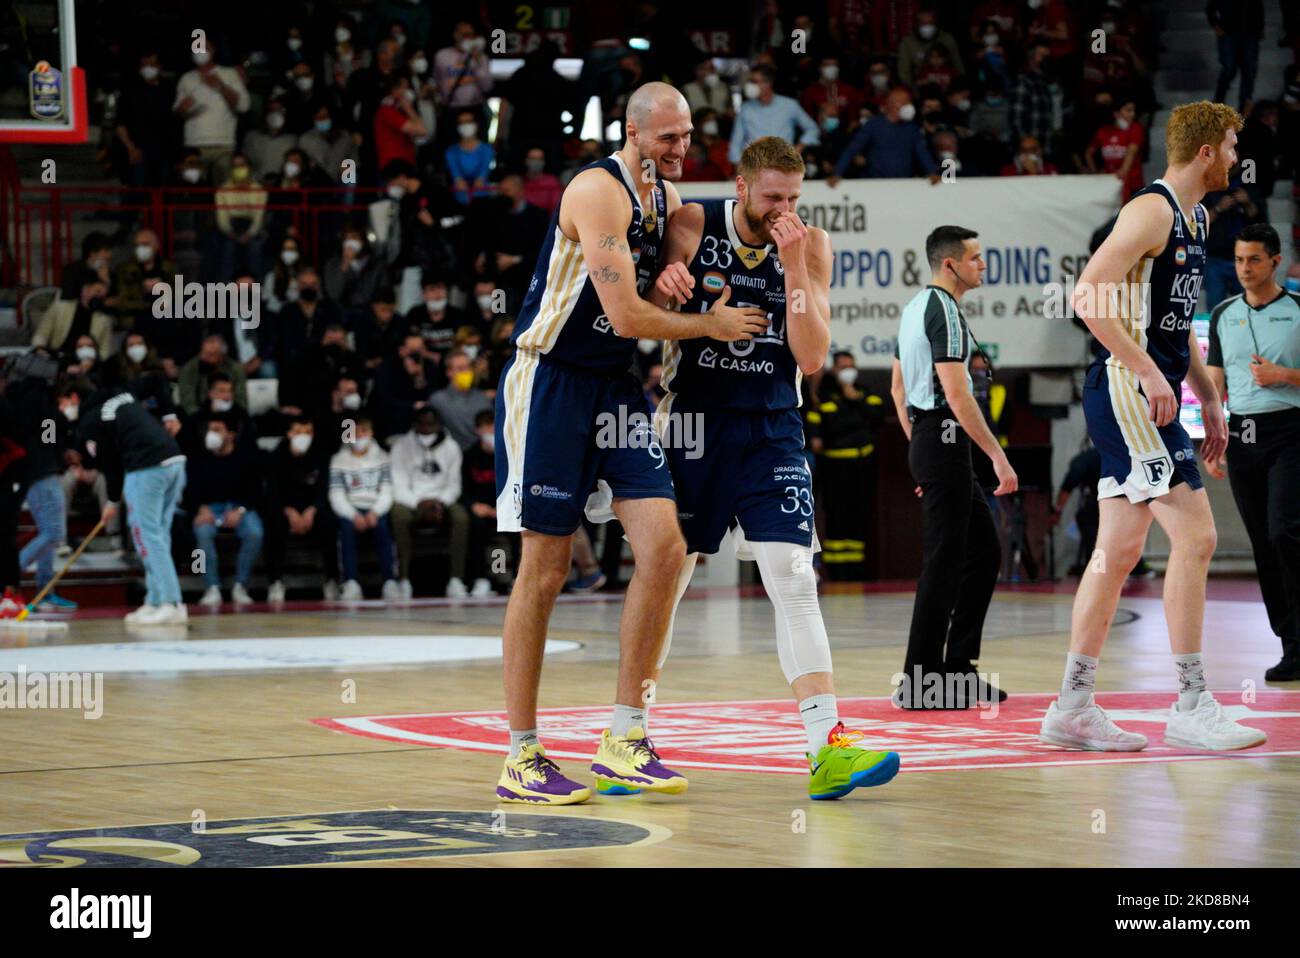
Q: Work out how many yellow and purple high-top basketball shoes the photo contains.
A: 2